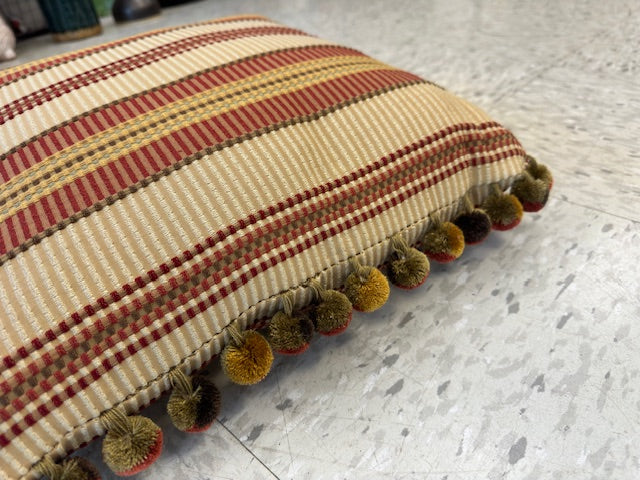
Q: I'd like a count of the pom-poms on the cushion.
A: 13